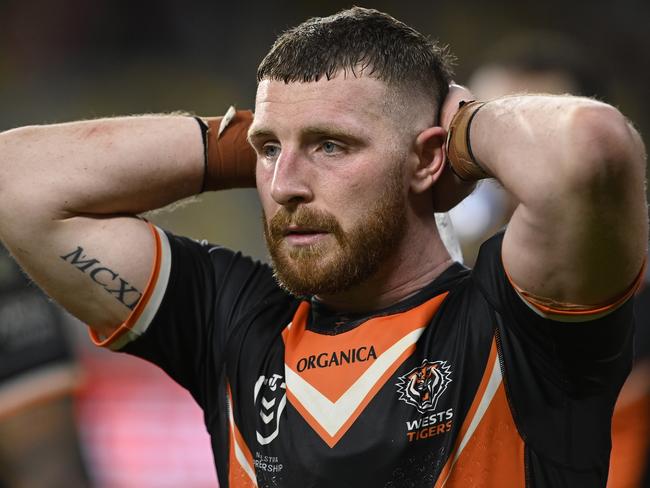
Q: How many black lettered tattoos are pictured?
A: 1